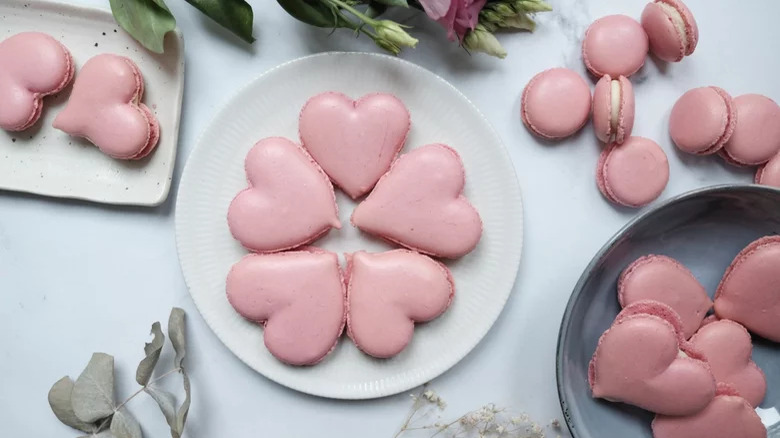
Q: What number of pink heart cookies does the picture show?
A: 12